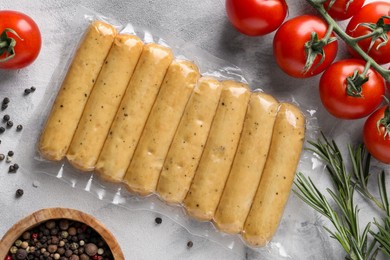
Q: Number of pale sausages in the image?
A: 8